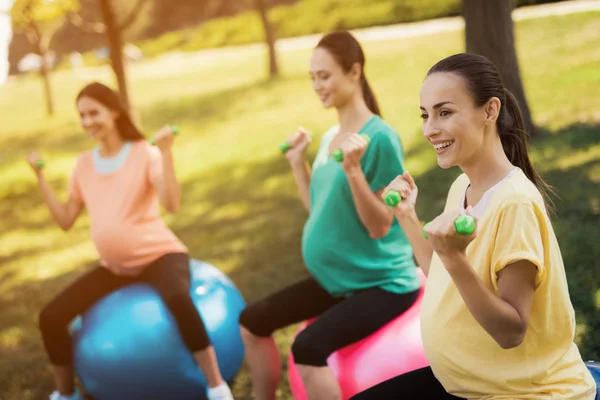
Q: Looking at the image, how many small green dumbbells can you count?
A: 6